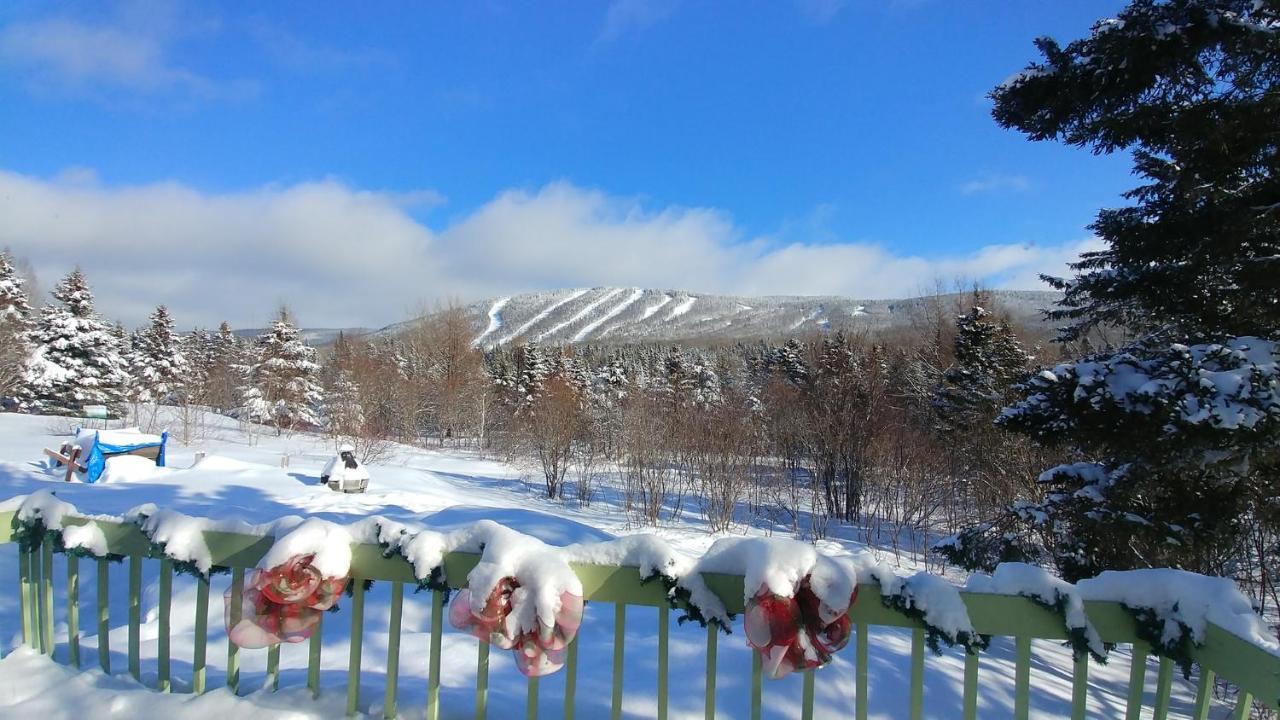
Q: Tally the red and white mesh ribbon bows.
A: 3